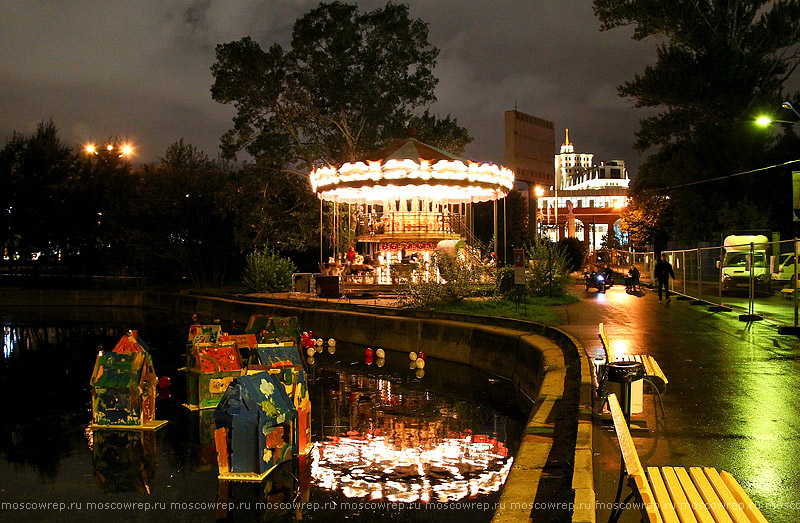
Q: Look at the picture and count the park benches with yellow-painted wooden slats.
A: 2